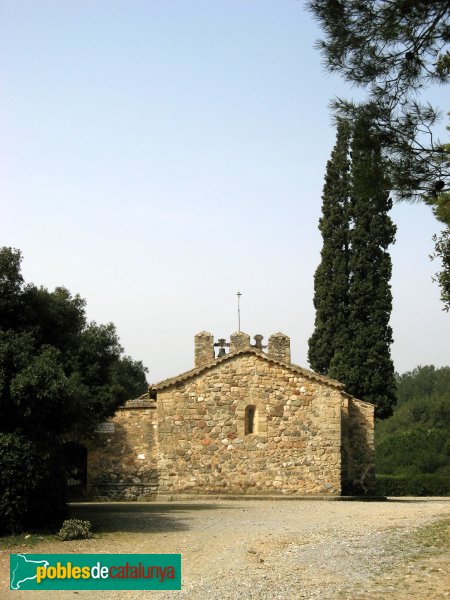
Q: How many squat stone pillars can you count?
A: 3